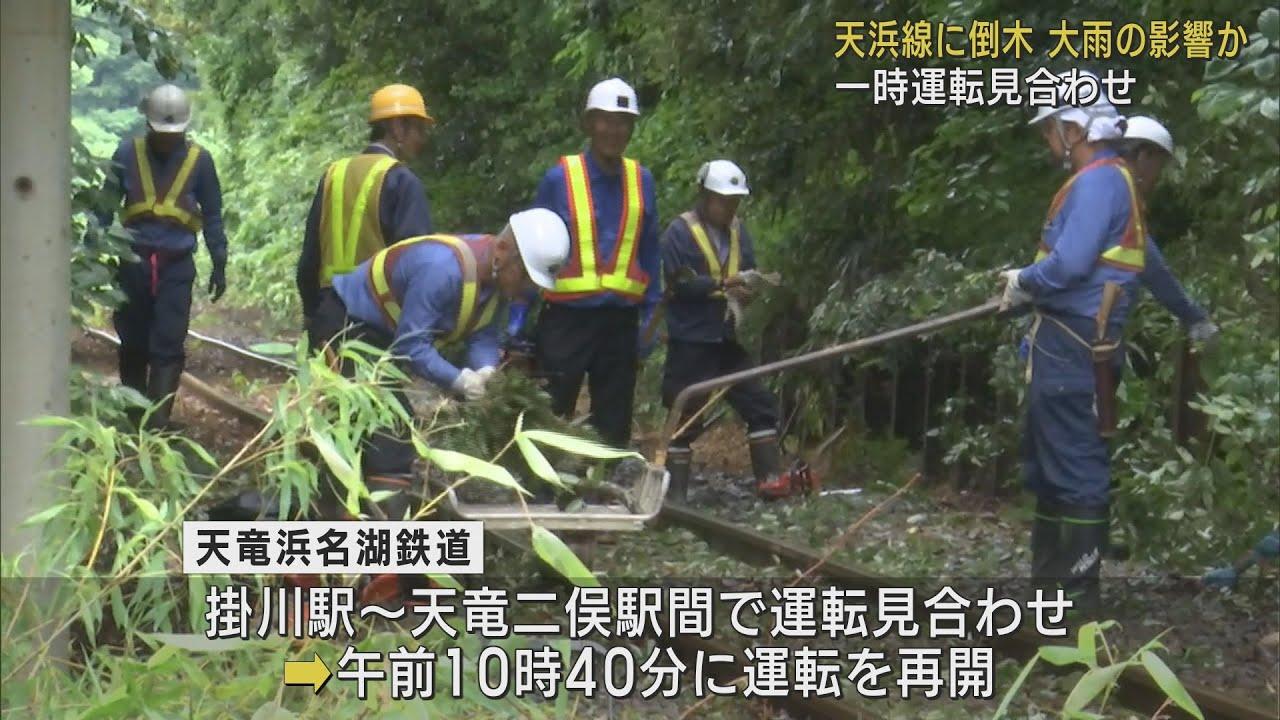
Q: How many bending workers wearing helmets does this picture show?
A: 1